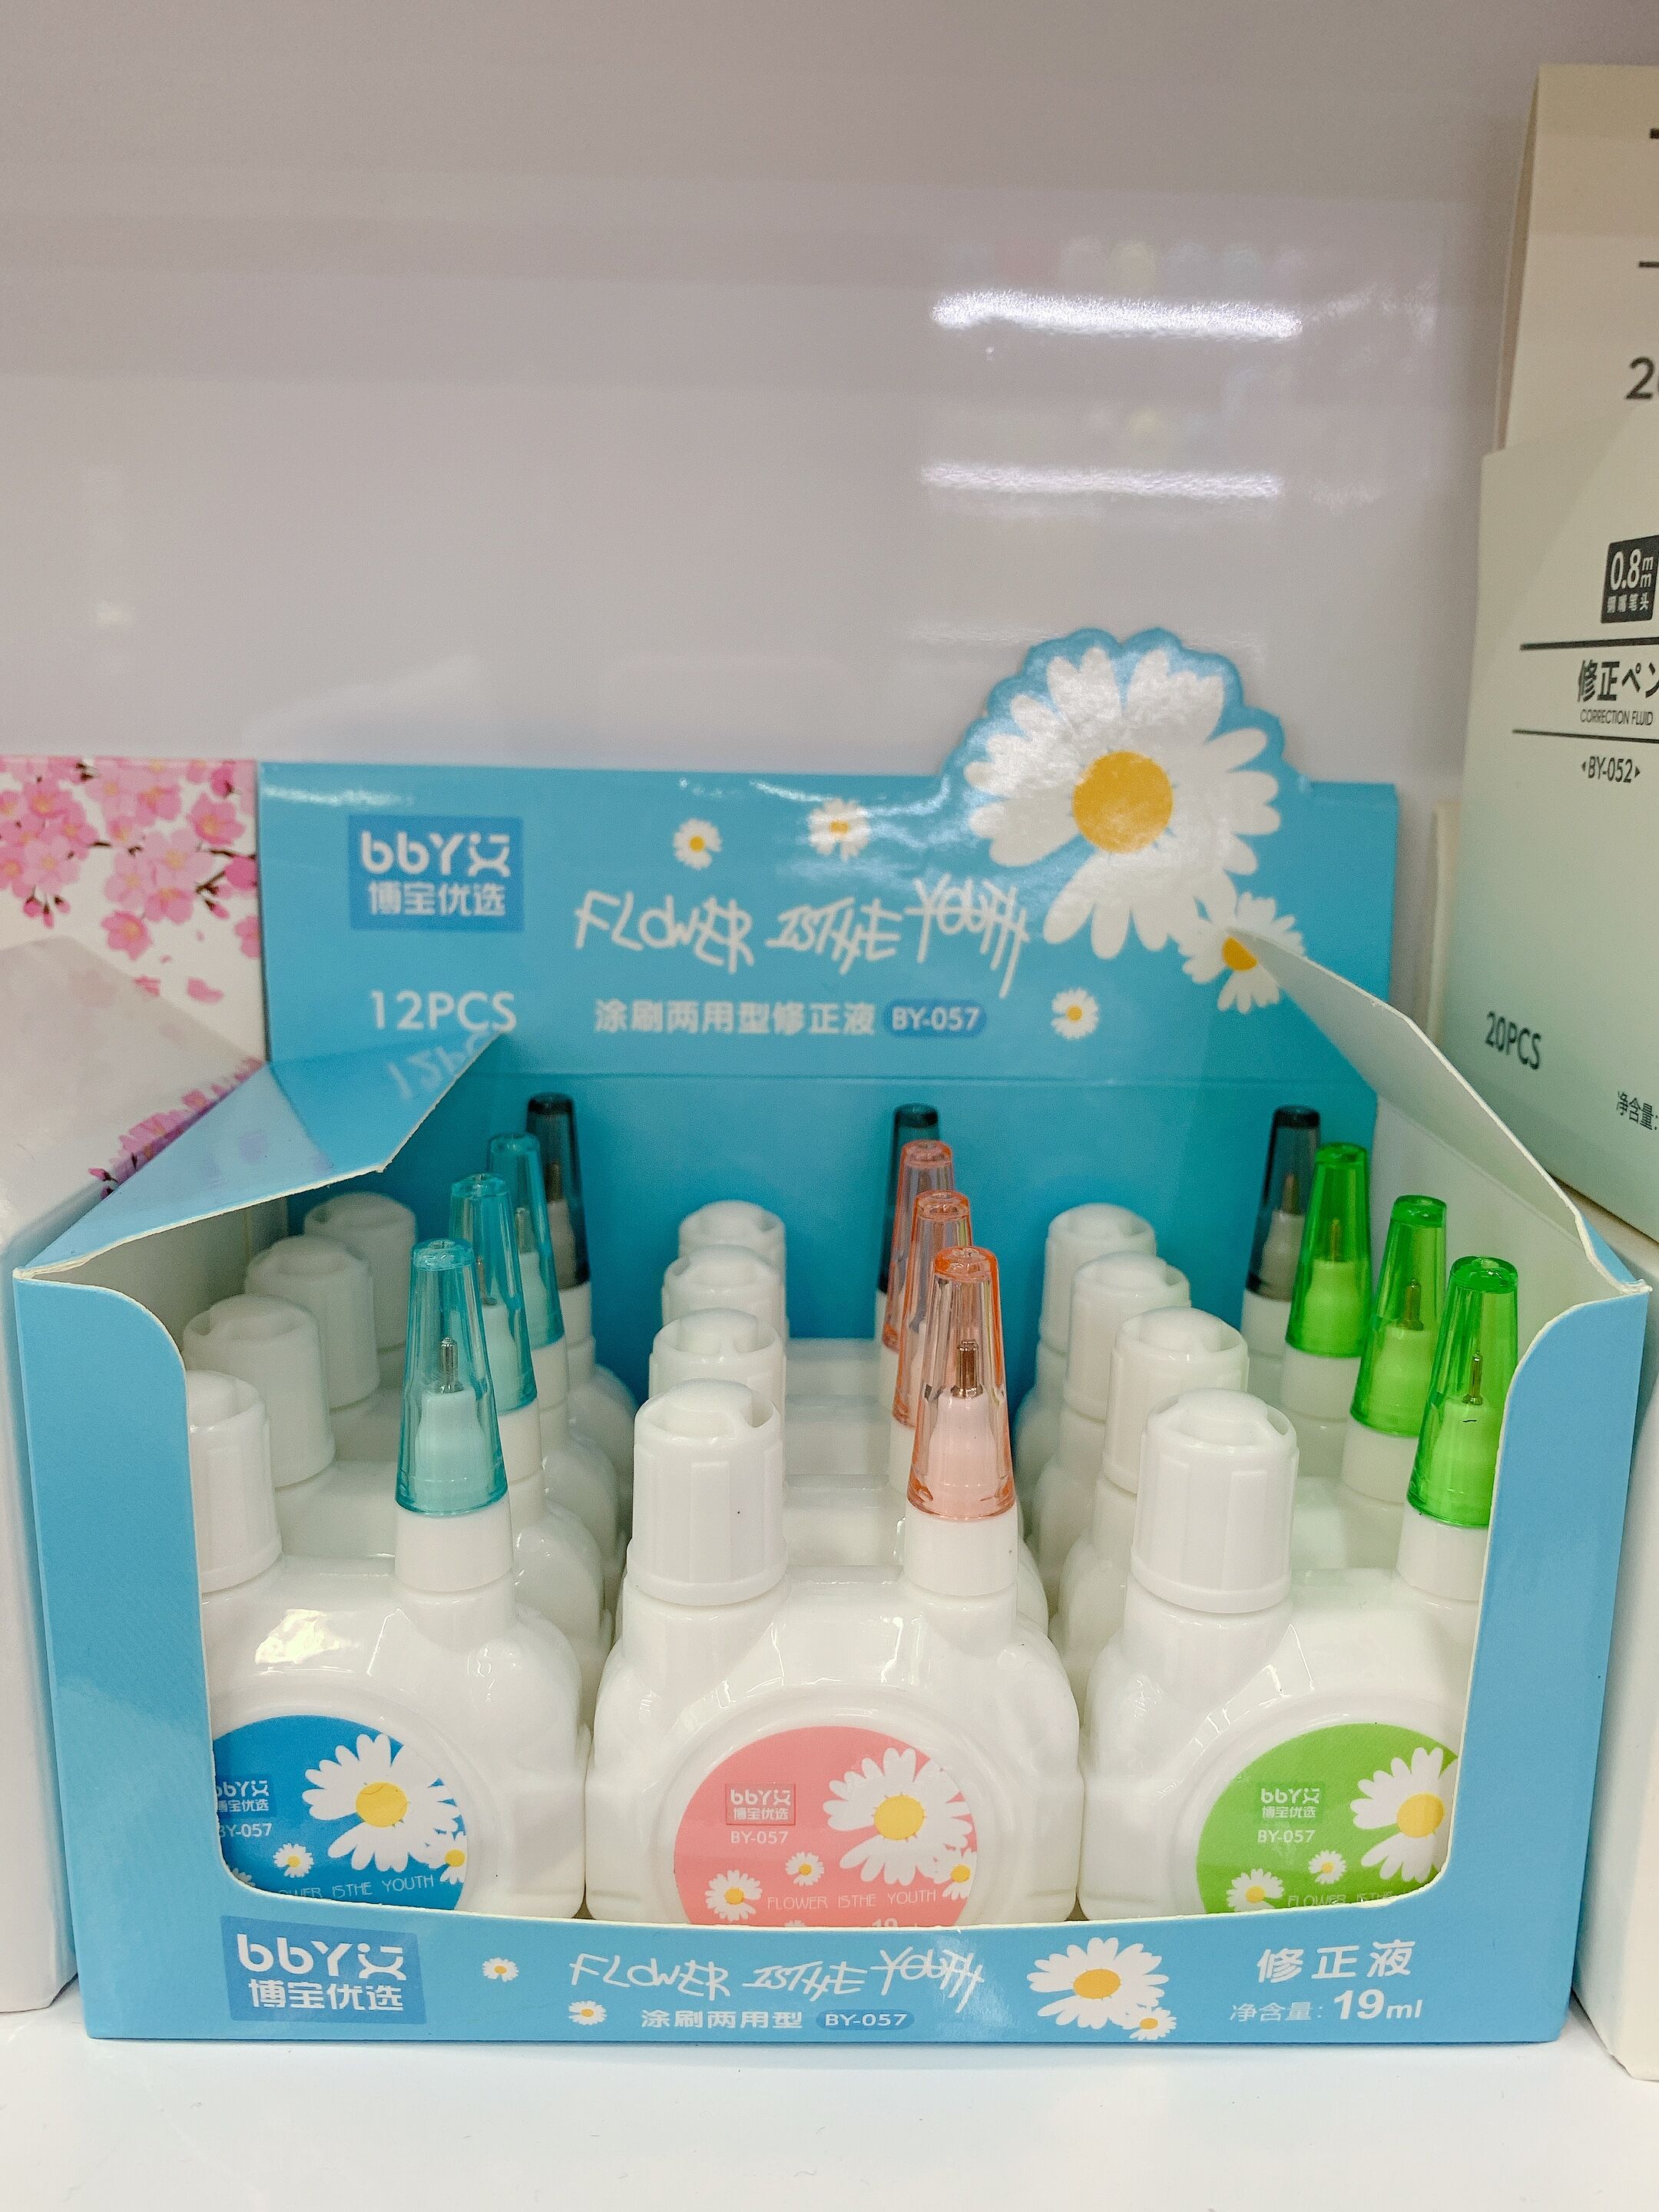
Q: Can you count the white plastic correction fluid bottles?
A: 12